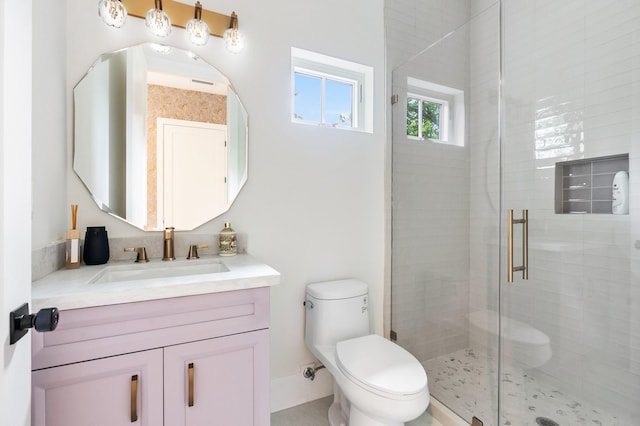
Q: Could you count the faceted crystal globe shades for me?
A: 4